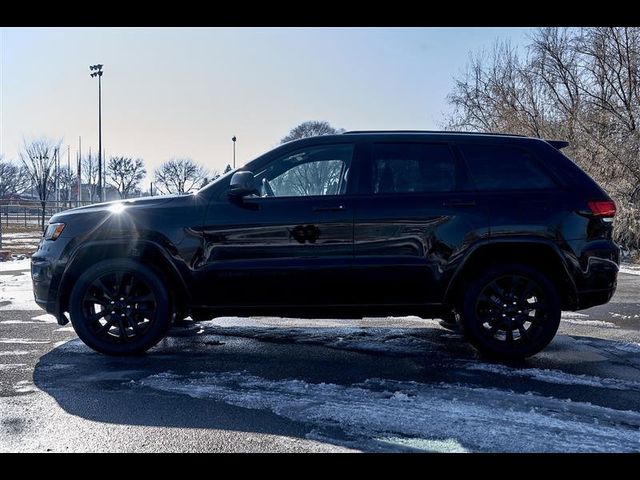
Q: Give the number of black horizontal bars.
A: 2